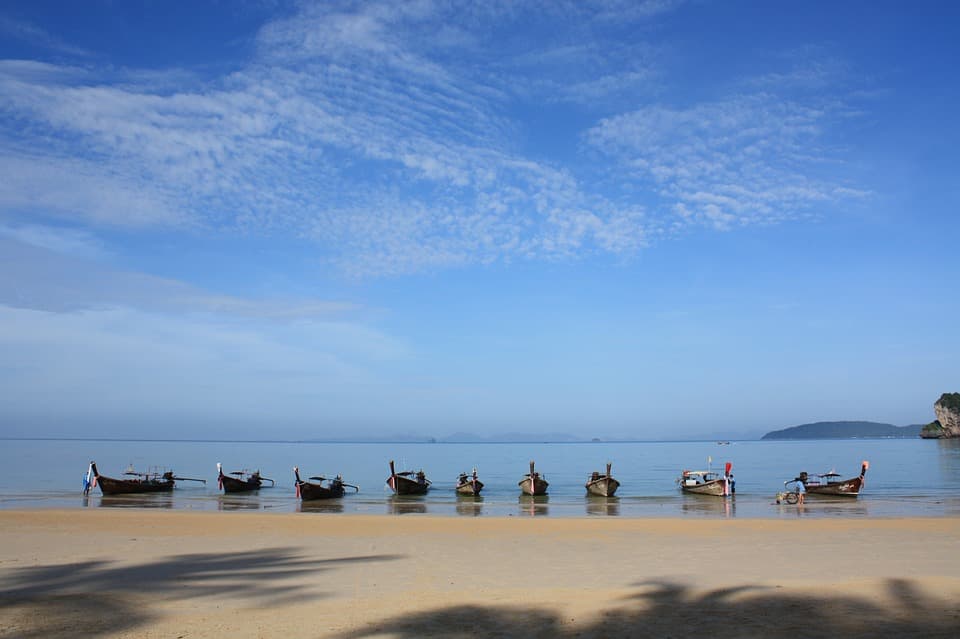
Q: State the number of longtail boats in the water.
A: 9